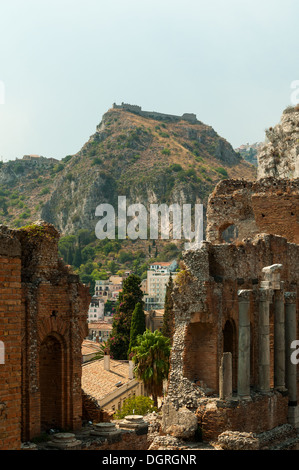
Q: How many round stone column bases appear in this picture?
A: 3